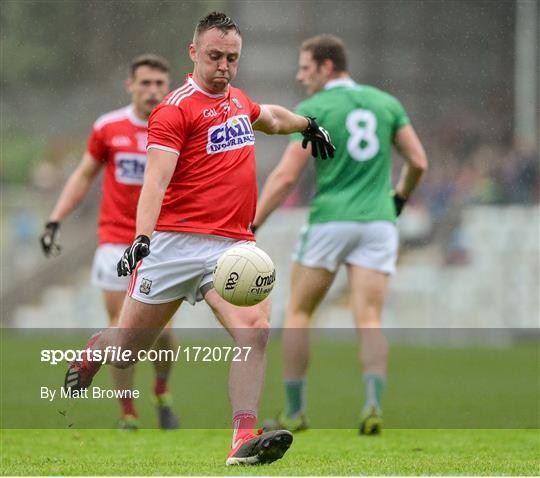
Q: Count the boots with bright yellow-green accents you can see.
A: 4